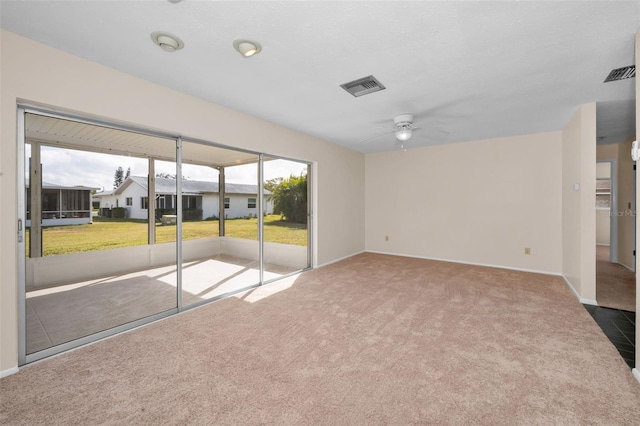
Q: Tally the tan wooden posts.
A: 3